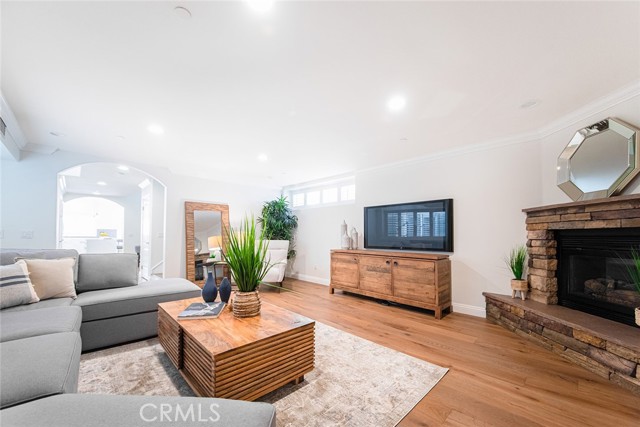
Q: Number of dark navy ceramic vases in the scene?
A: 2